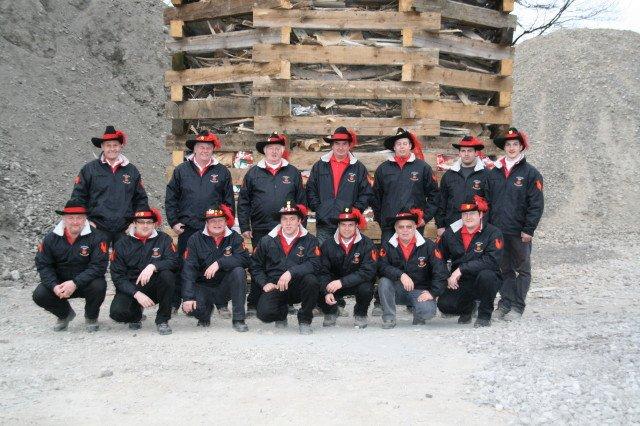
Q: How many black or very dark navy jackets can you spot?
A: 14